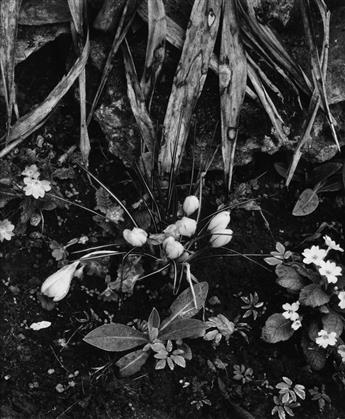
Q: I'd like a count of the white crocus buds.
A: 7